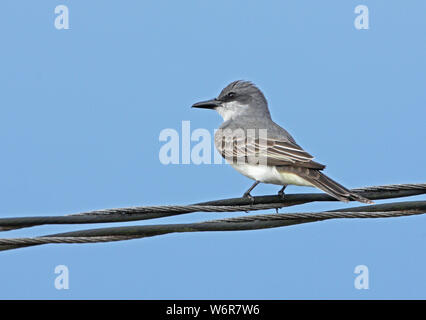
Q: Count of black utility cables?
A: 2